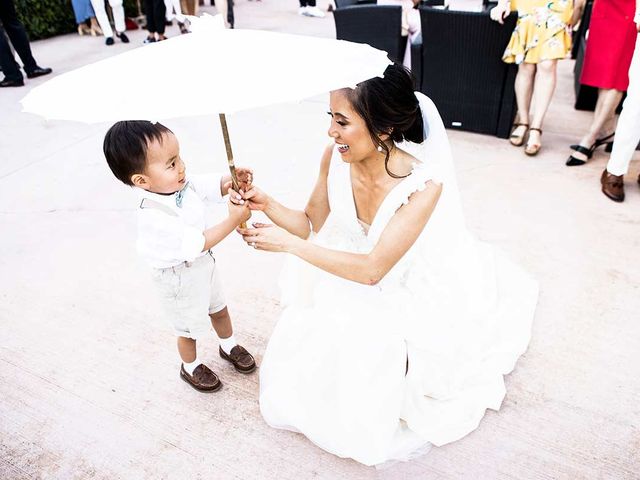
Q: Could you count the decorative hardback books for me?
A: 0